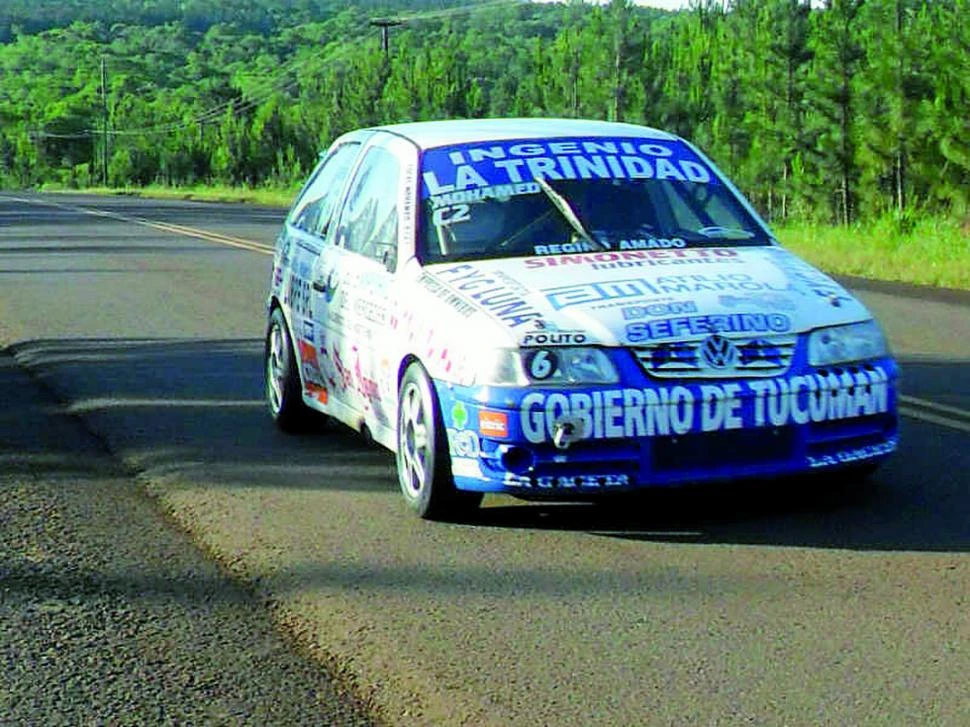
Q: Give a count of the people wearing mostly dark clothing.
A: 0